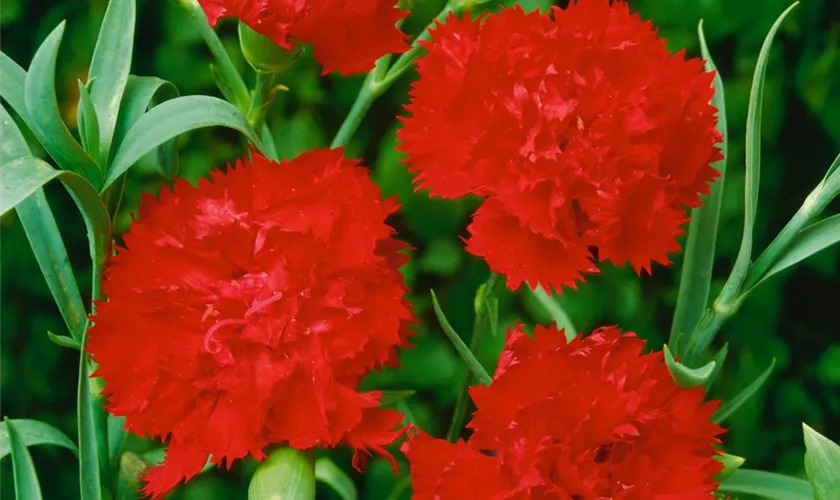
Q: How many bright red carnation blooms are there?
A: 4